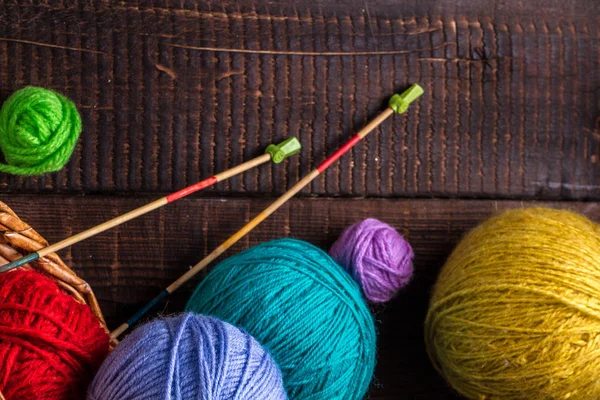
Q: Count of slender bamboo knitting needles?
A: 2